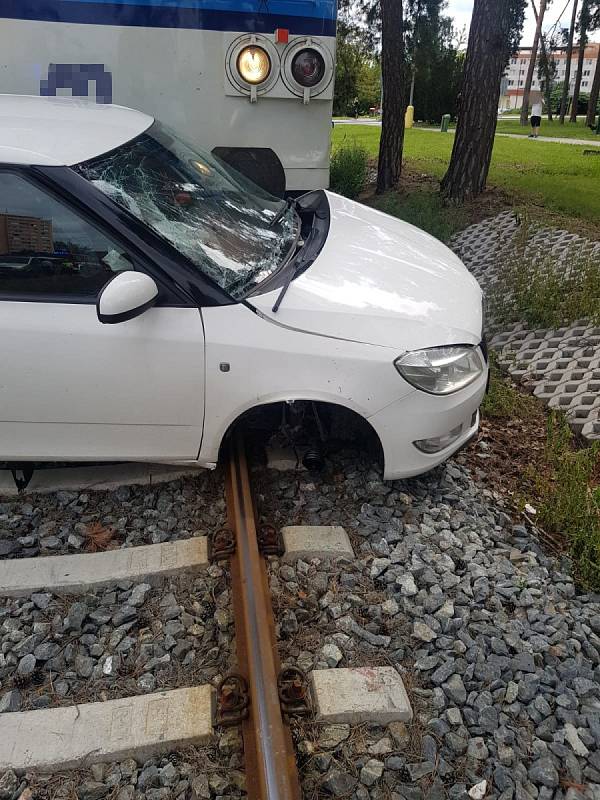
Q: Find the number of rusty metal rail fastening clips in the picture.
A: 4